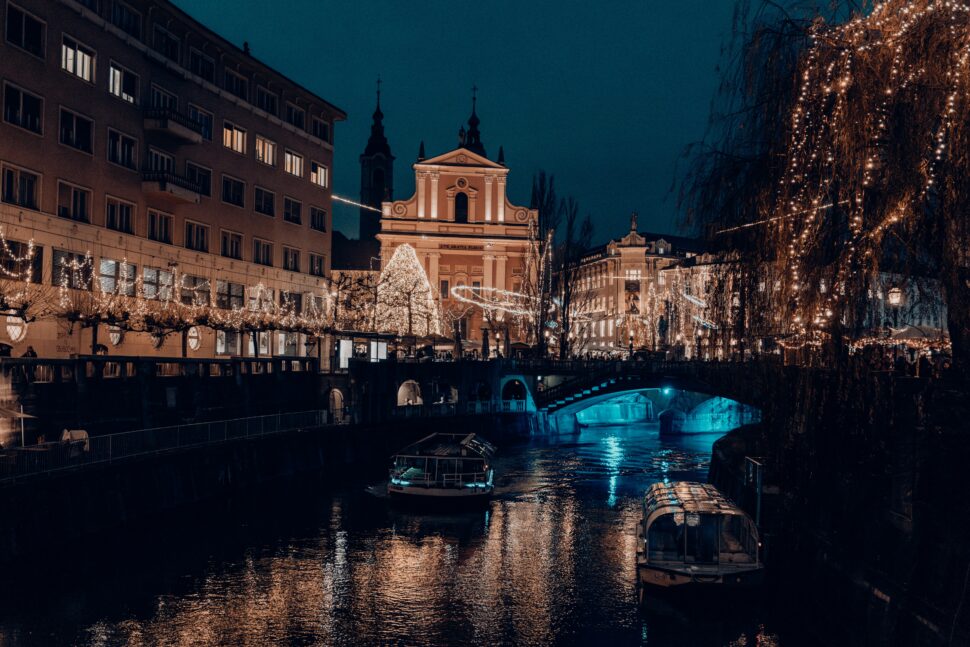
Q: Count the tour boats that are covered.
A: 2